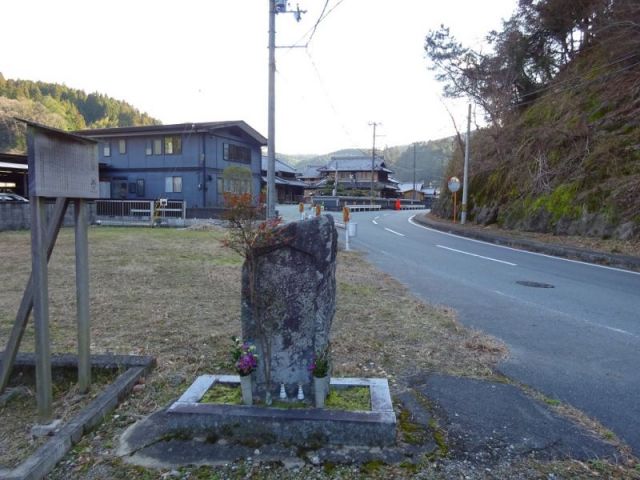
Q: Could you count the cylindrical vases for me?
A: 2